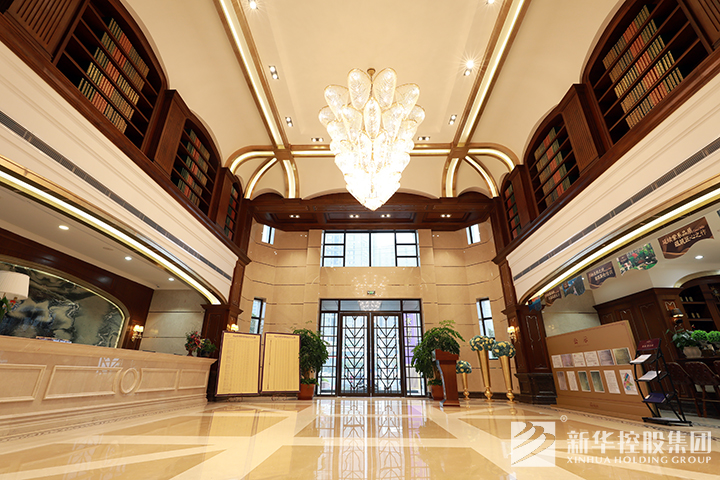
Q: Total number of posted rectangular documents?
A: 12